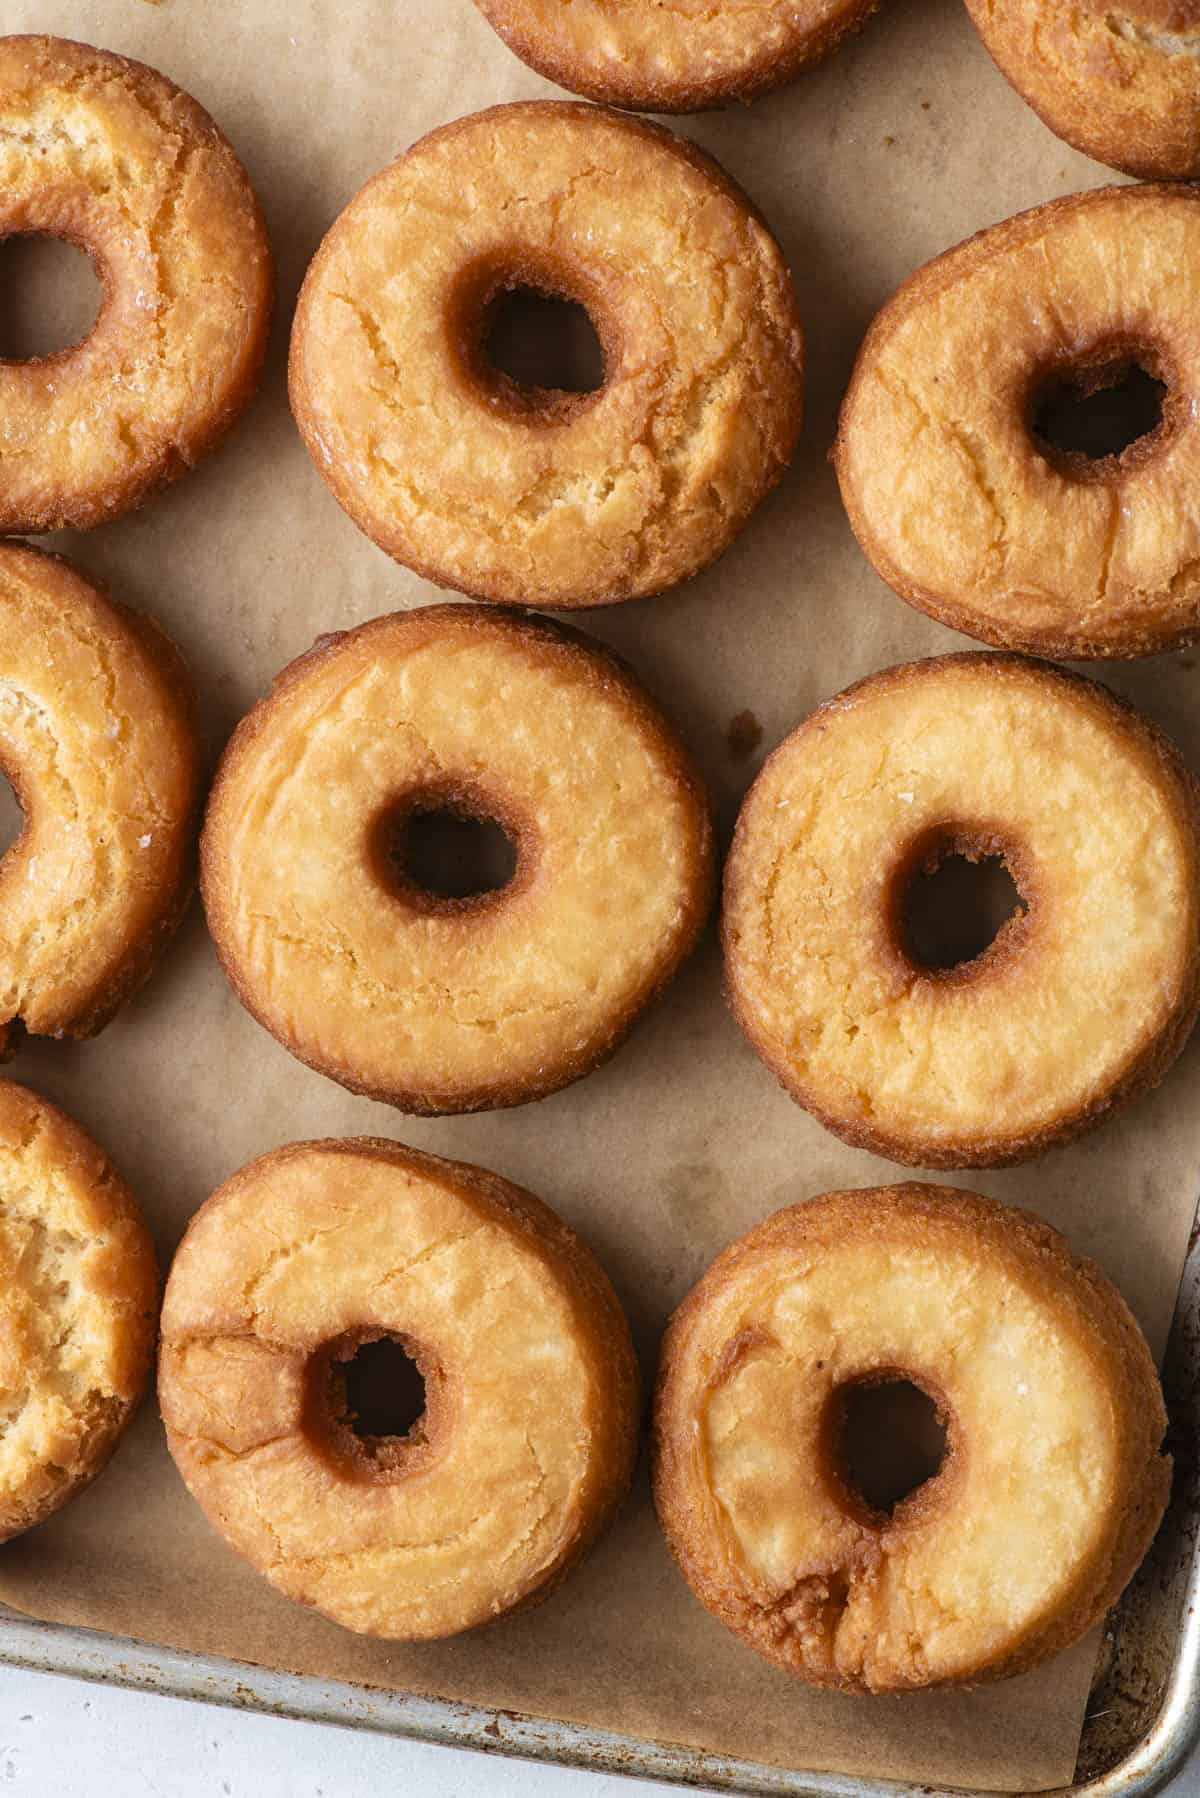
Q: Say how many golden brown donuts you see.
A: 11